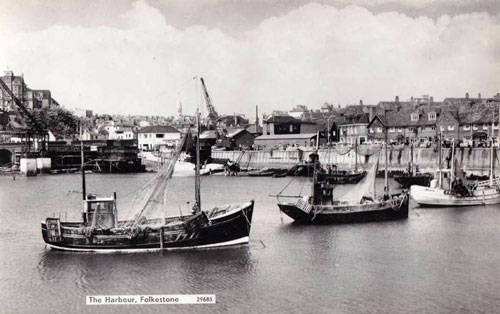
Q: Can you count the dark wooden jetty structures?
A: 1